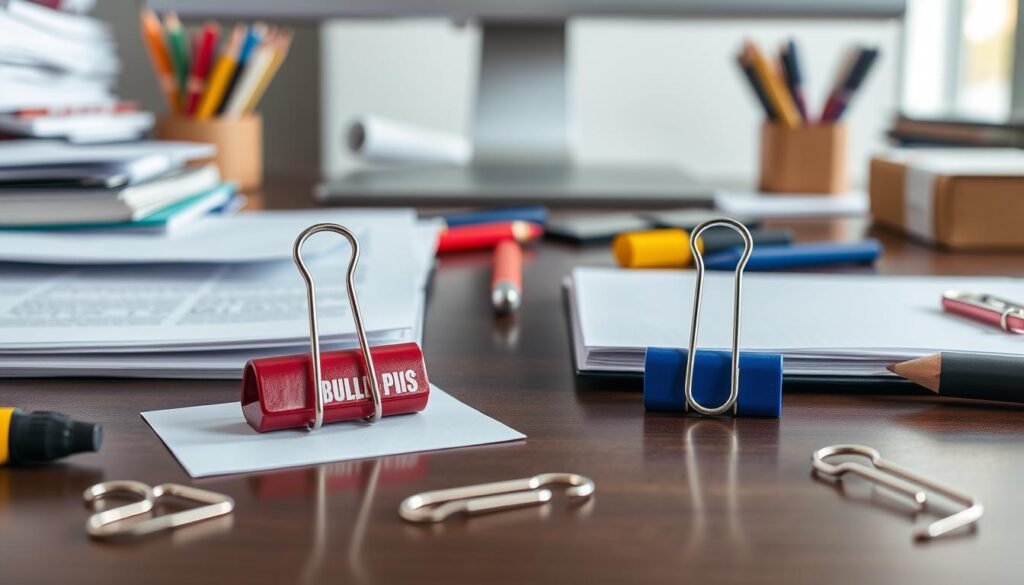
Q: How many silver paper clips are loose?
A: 3